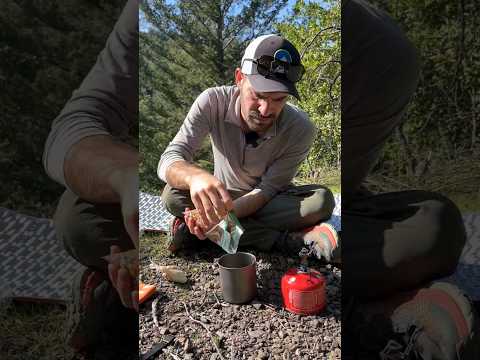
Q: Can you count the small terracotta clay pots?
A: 0